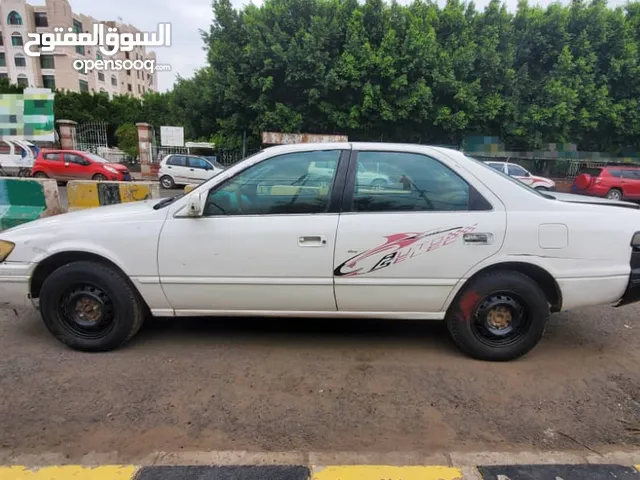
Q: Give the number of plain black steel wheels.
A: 2